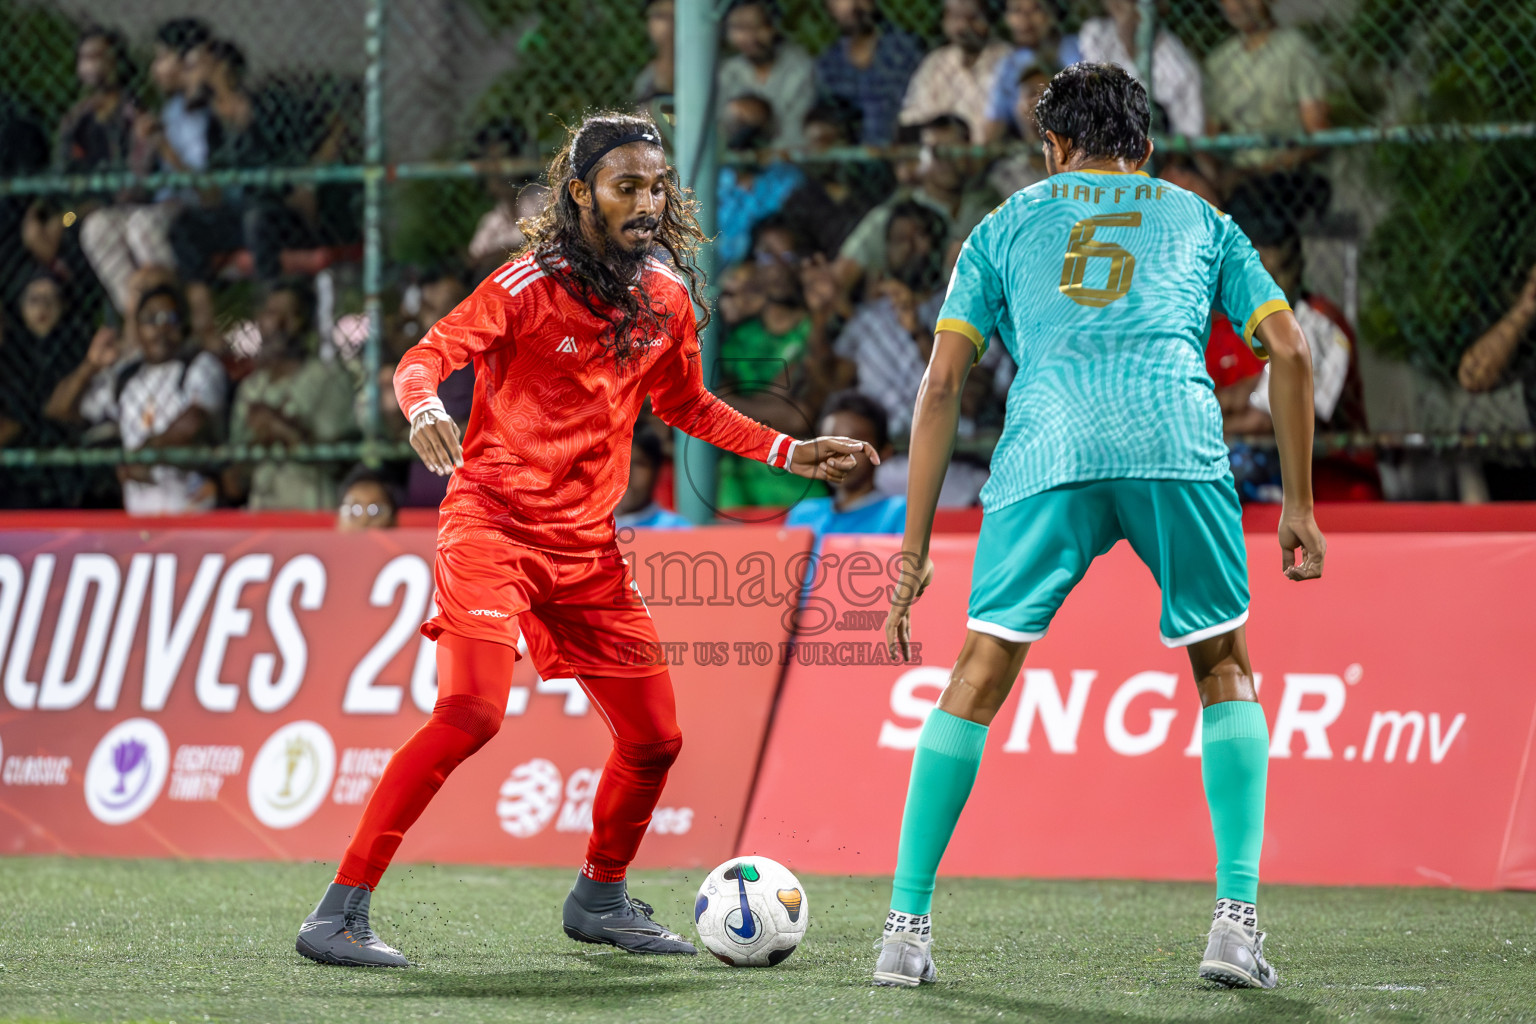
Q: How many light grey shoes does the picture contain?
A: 2